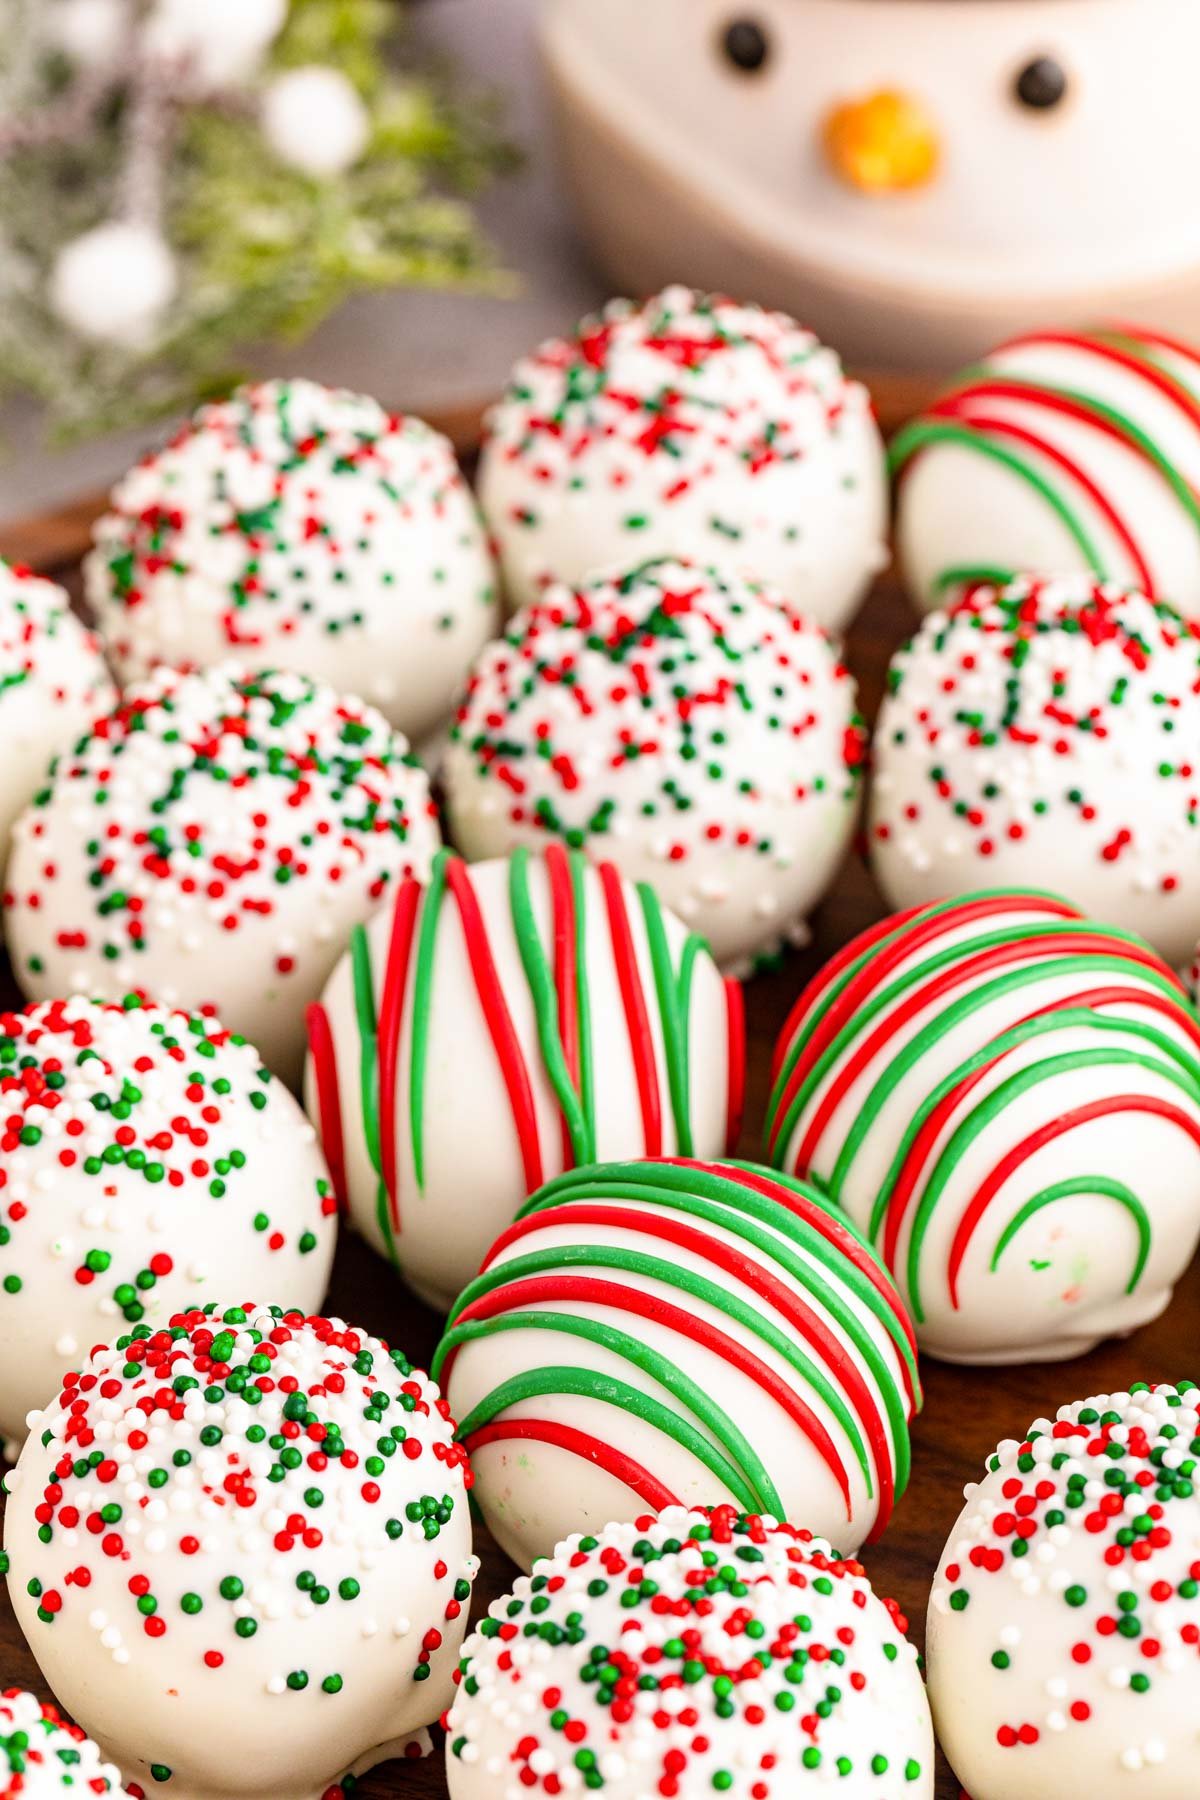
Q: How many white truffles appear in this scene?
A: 15